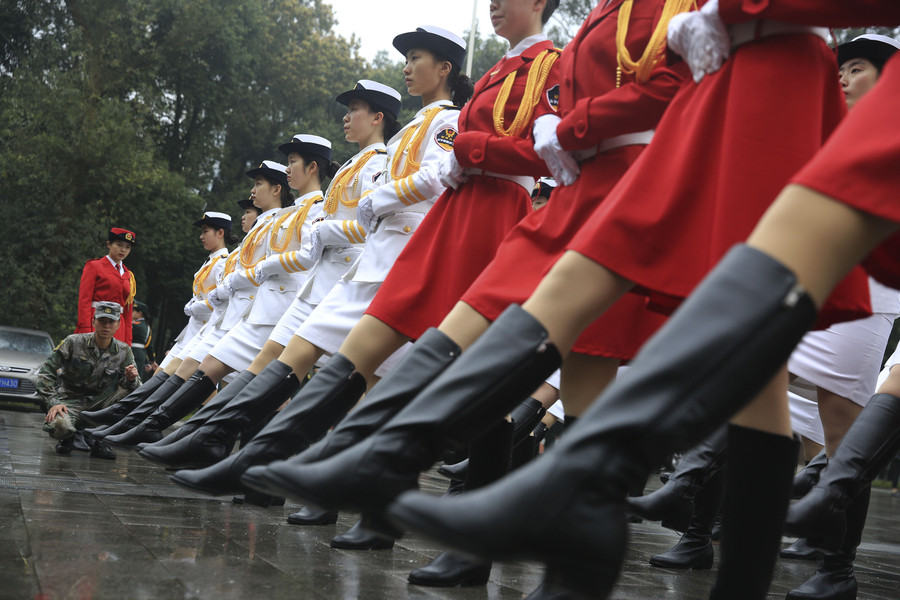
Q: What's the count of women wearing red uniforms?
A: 5